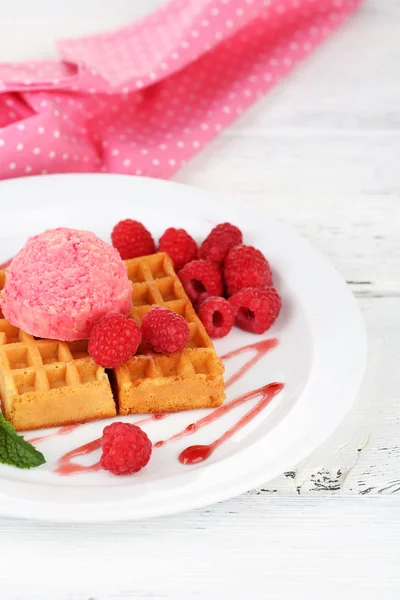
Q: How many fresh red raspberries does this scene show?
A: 10